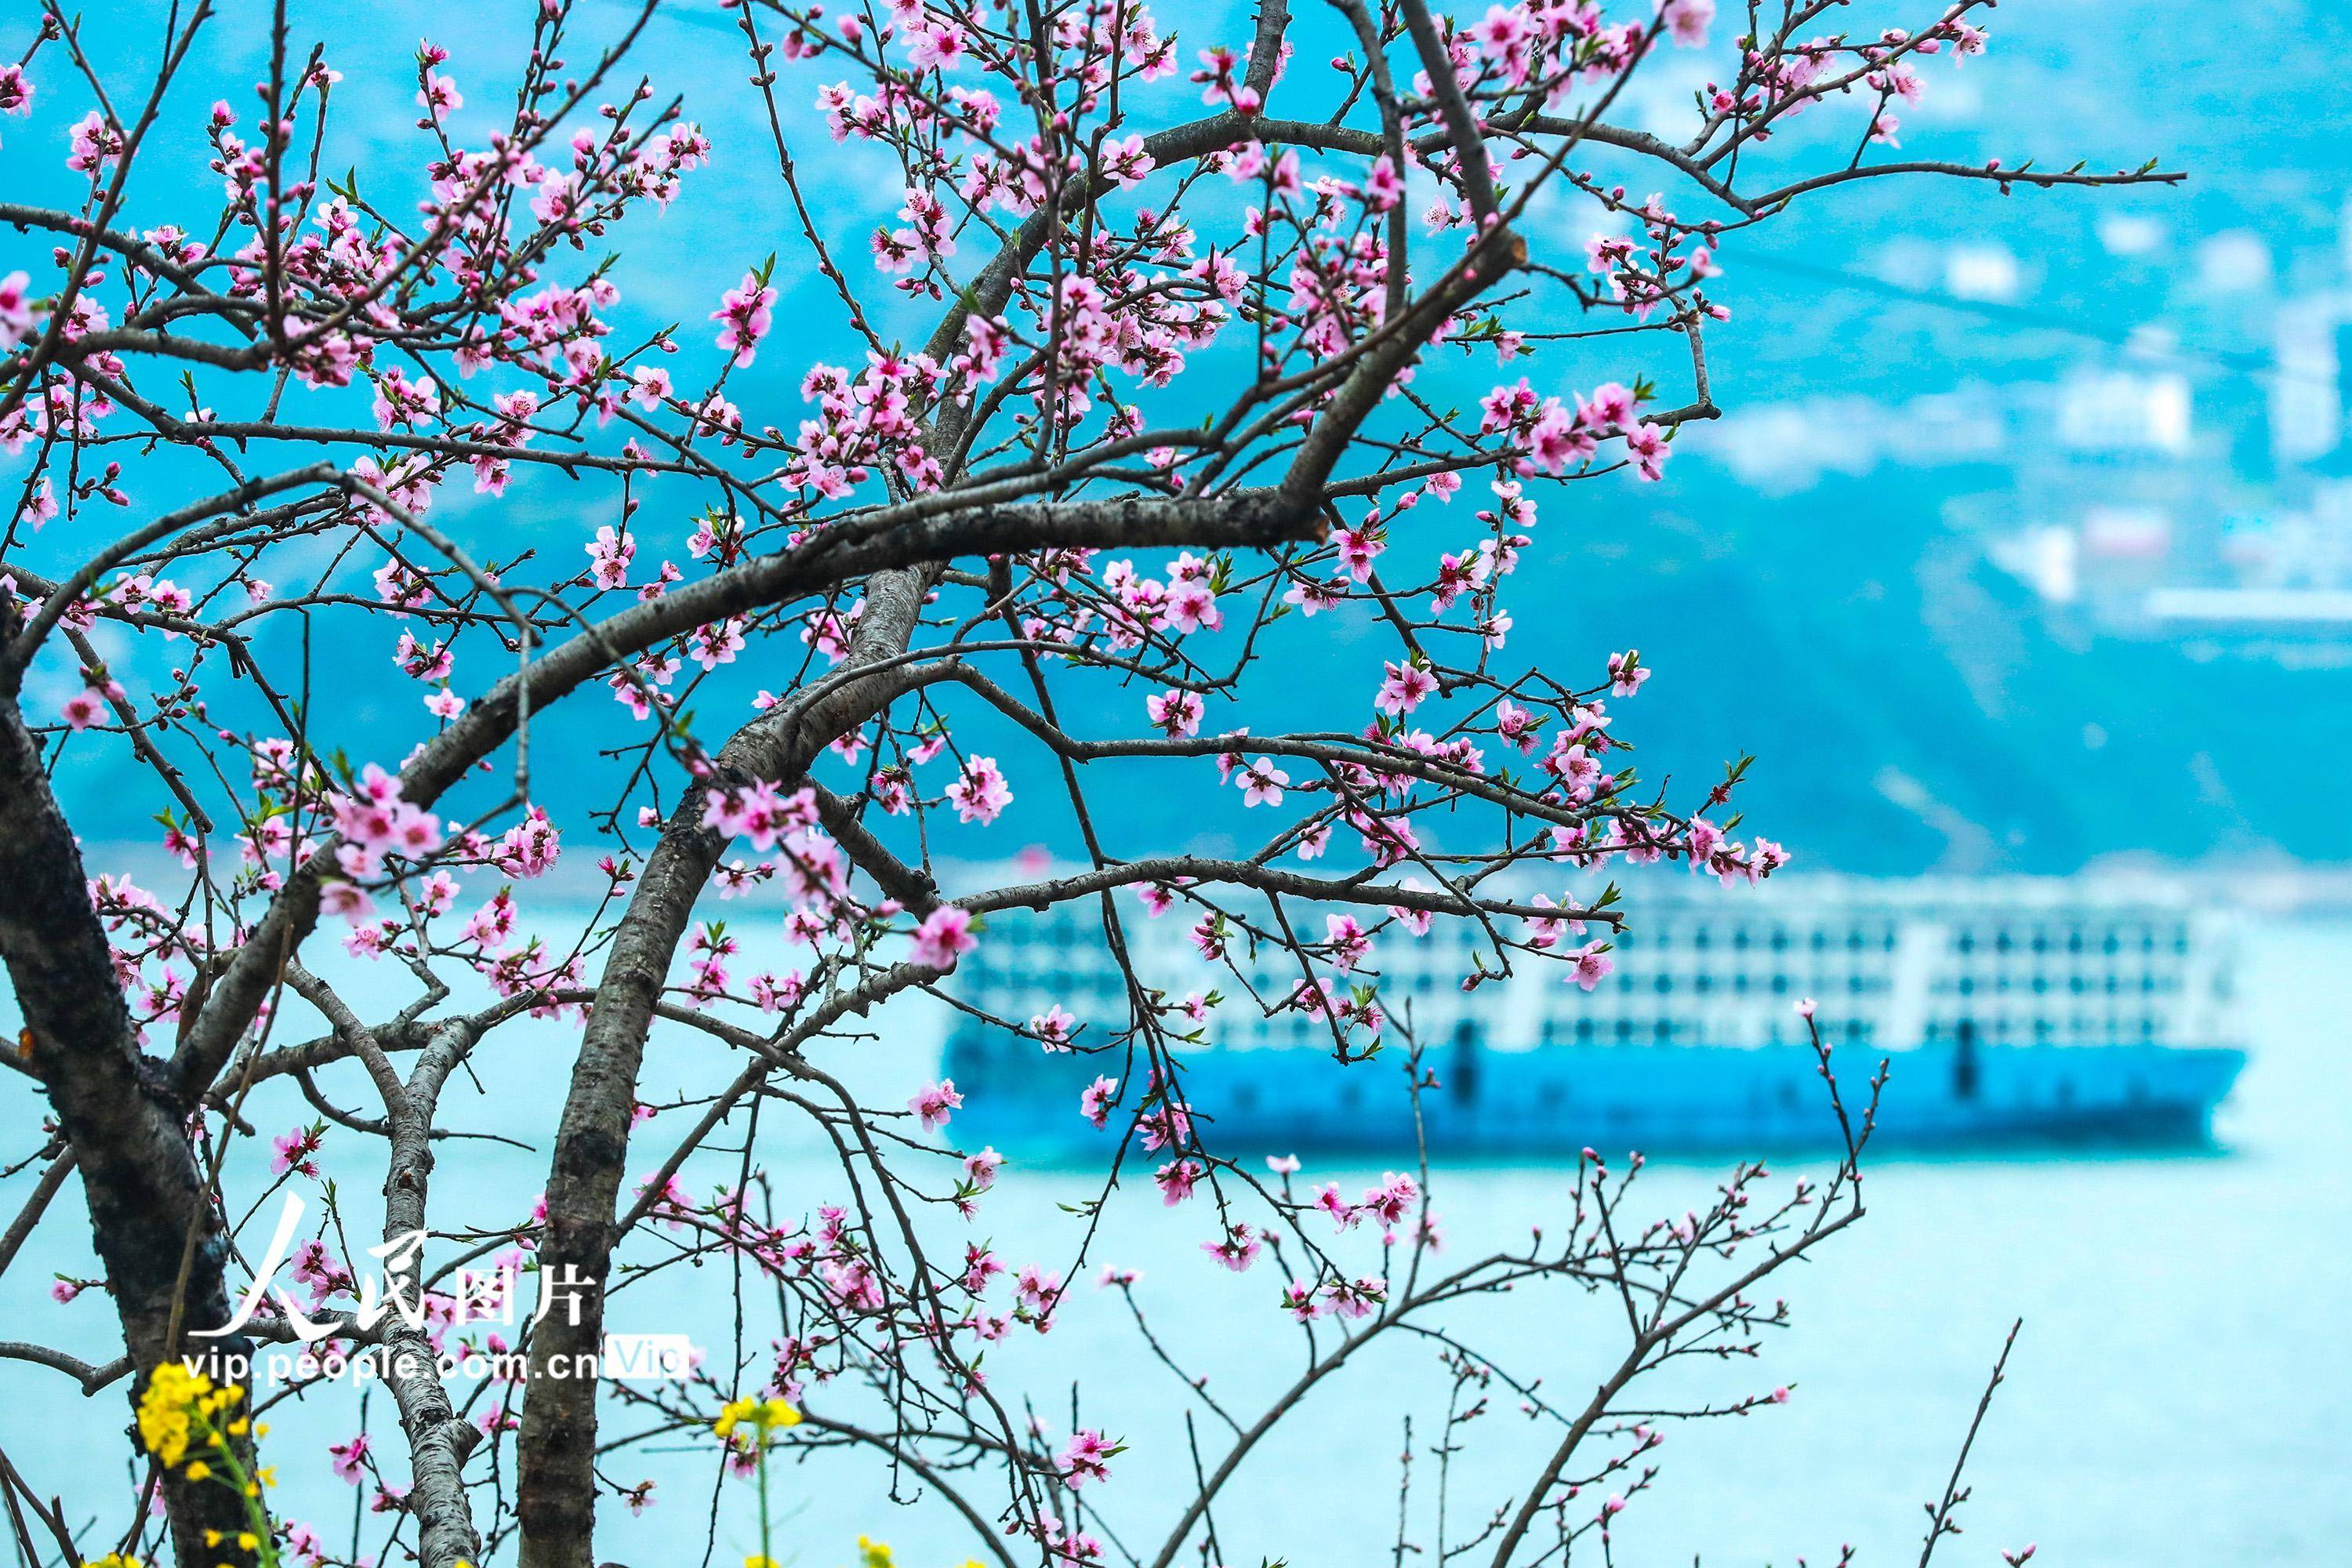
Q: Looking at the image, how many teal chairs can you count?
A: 0